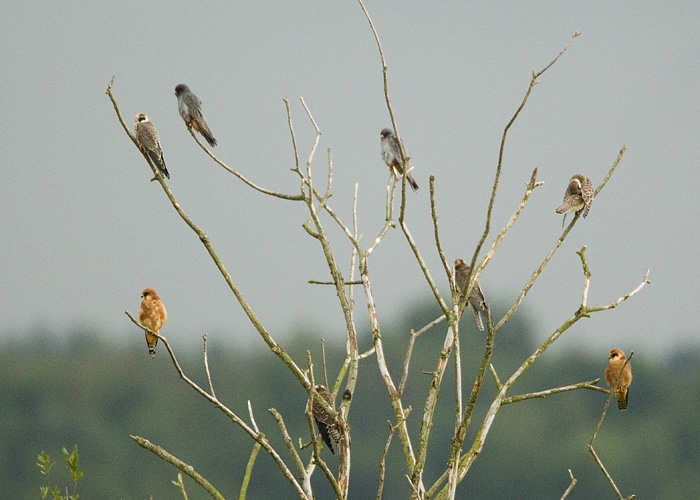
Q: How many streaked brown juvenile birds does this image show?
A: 4